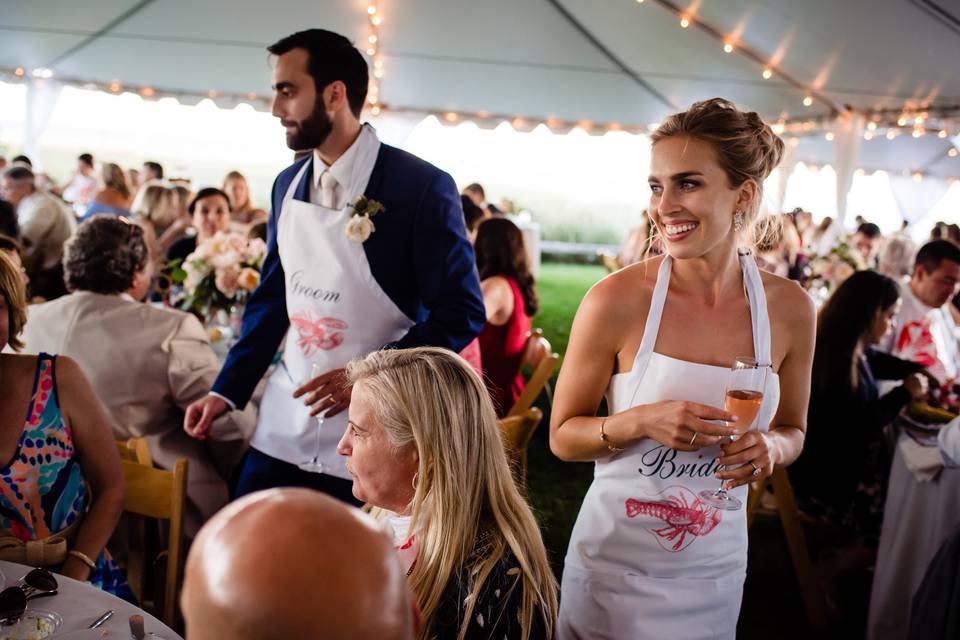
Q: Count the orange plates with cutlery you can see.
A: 0